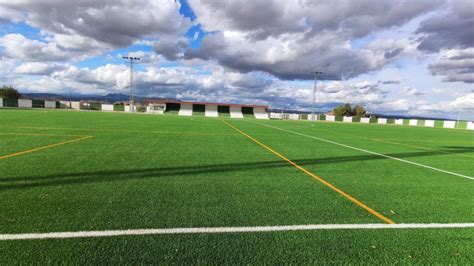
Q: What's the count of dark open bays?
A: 4